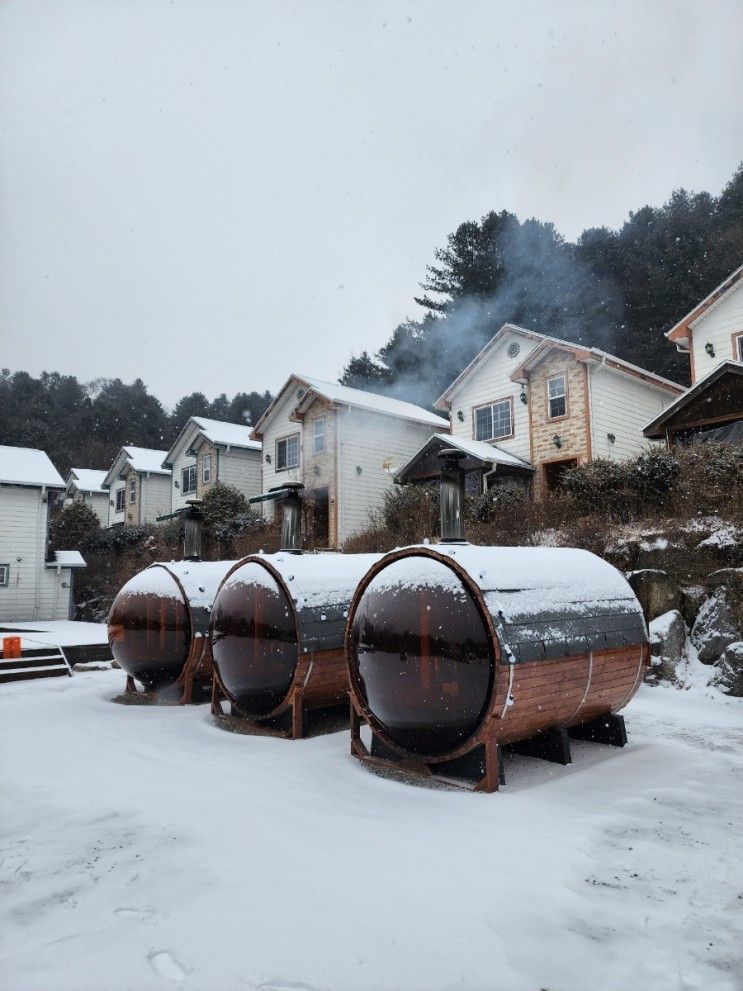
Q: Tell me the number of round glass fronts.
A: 3